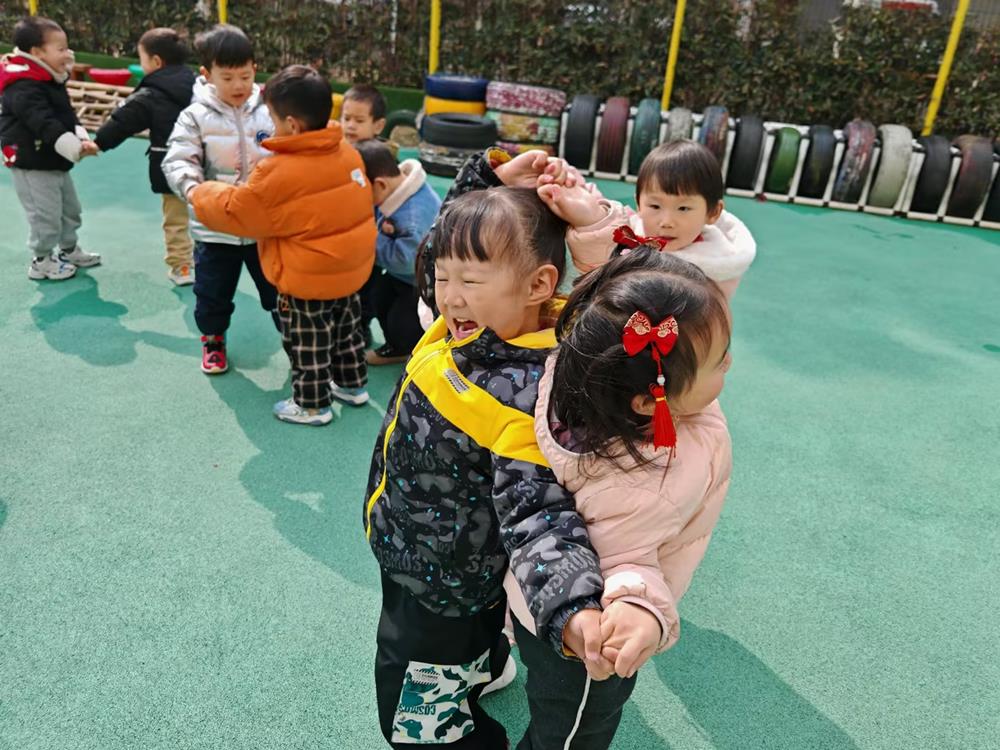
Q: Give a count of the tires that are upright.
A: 13